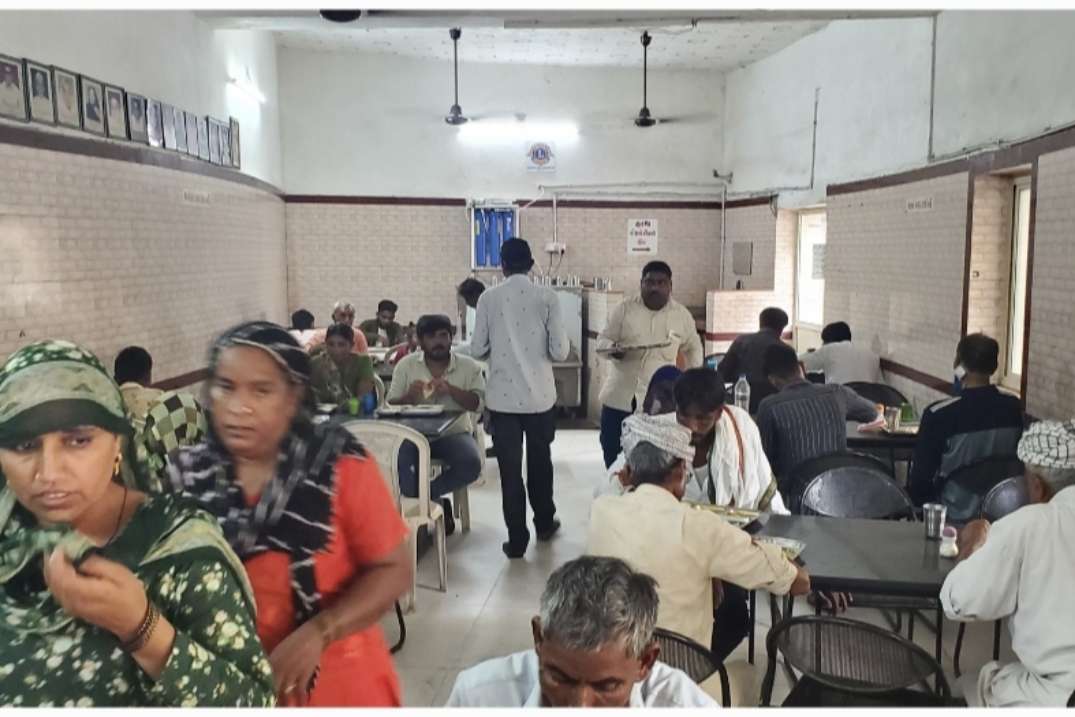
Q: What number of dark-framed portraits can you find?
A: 14